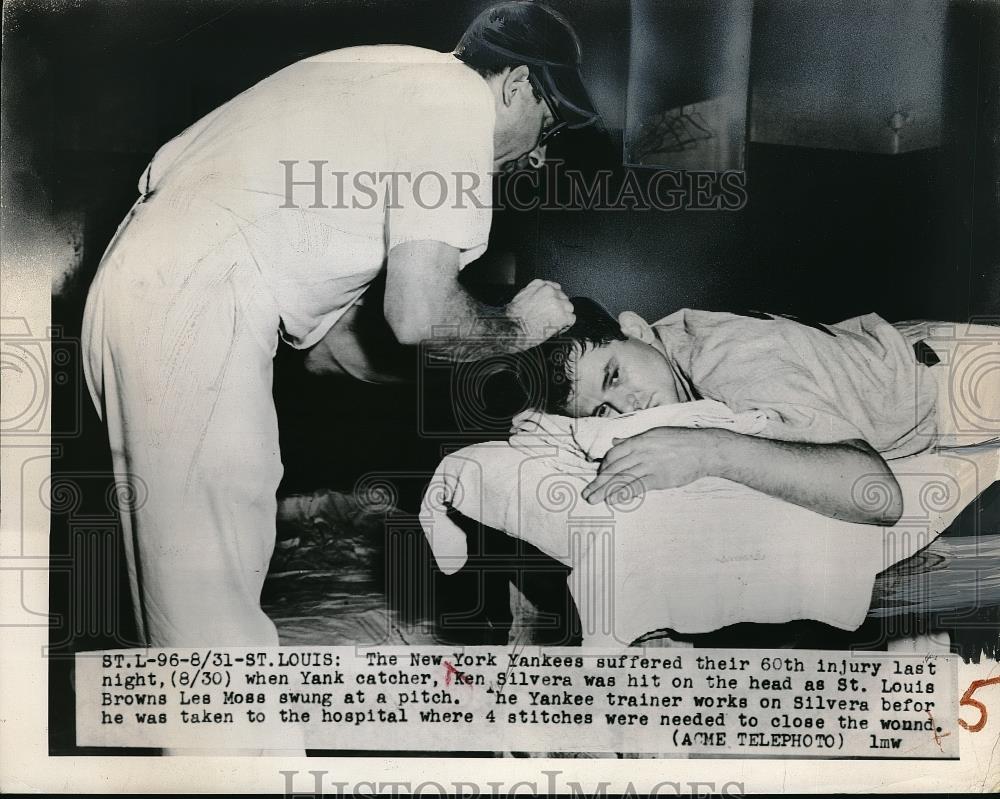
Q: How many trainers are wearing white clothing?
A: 1